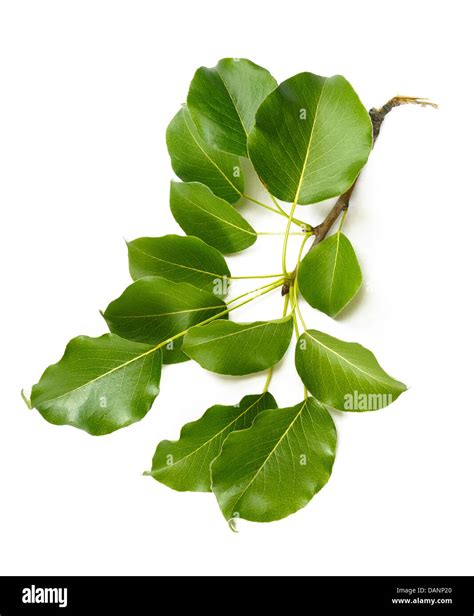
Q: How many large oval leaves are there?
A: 12